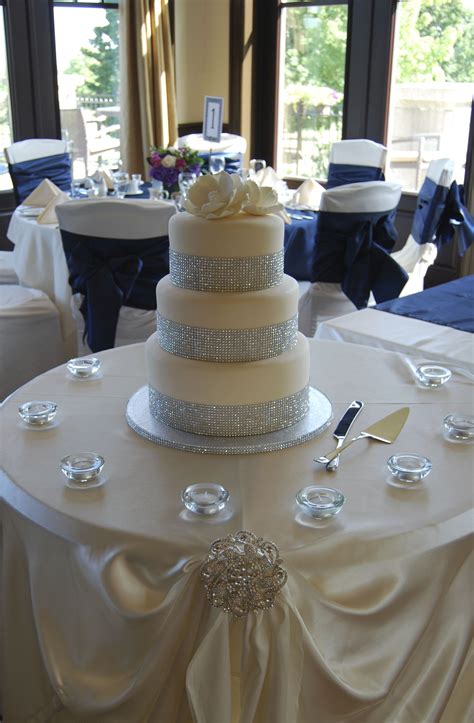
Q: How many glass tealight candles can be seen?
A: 8